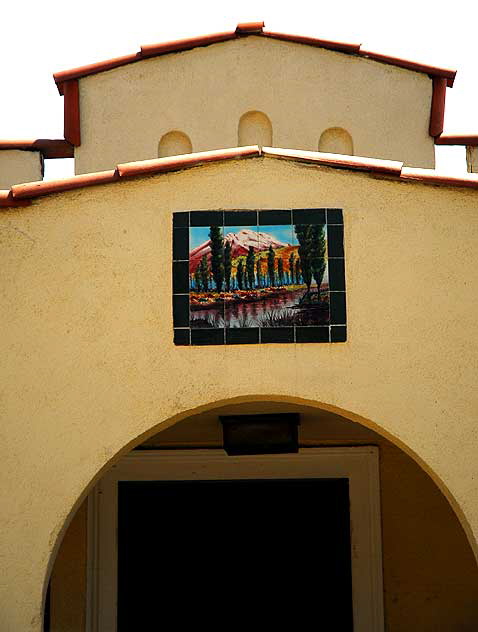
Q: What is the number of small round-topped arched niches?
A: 3